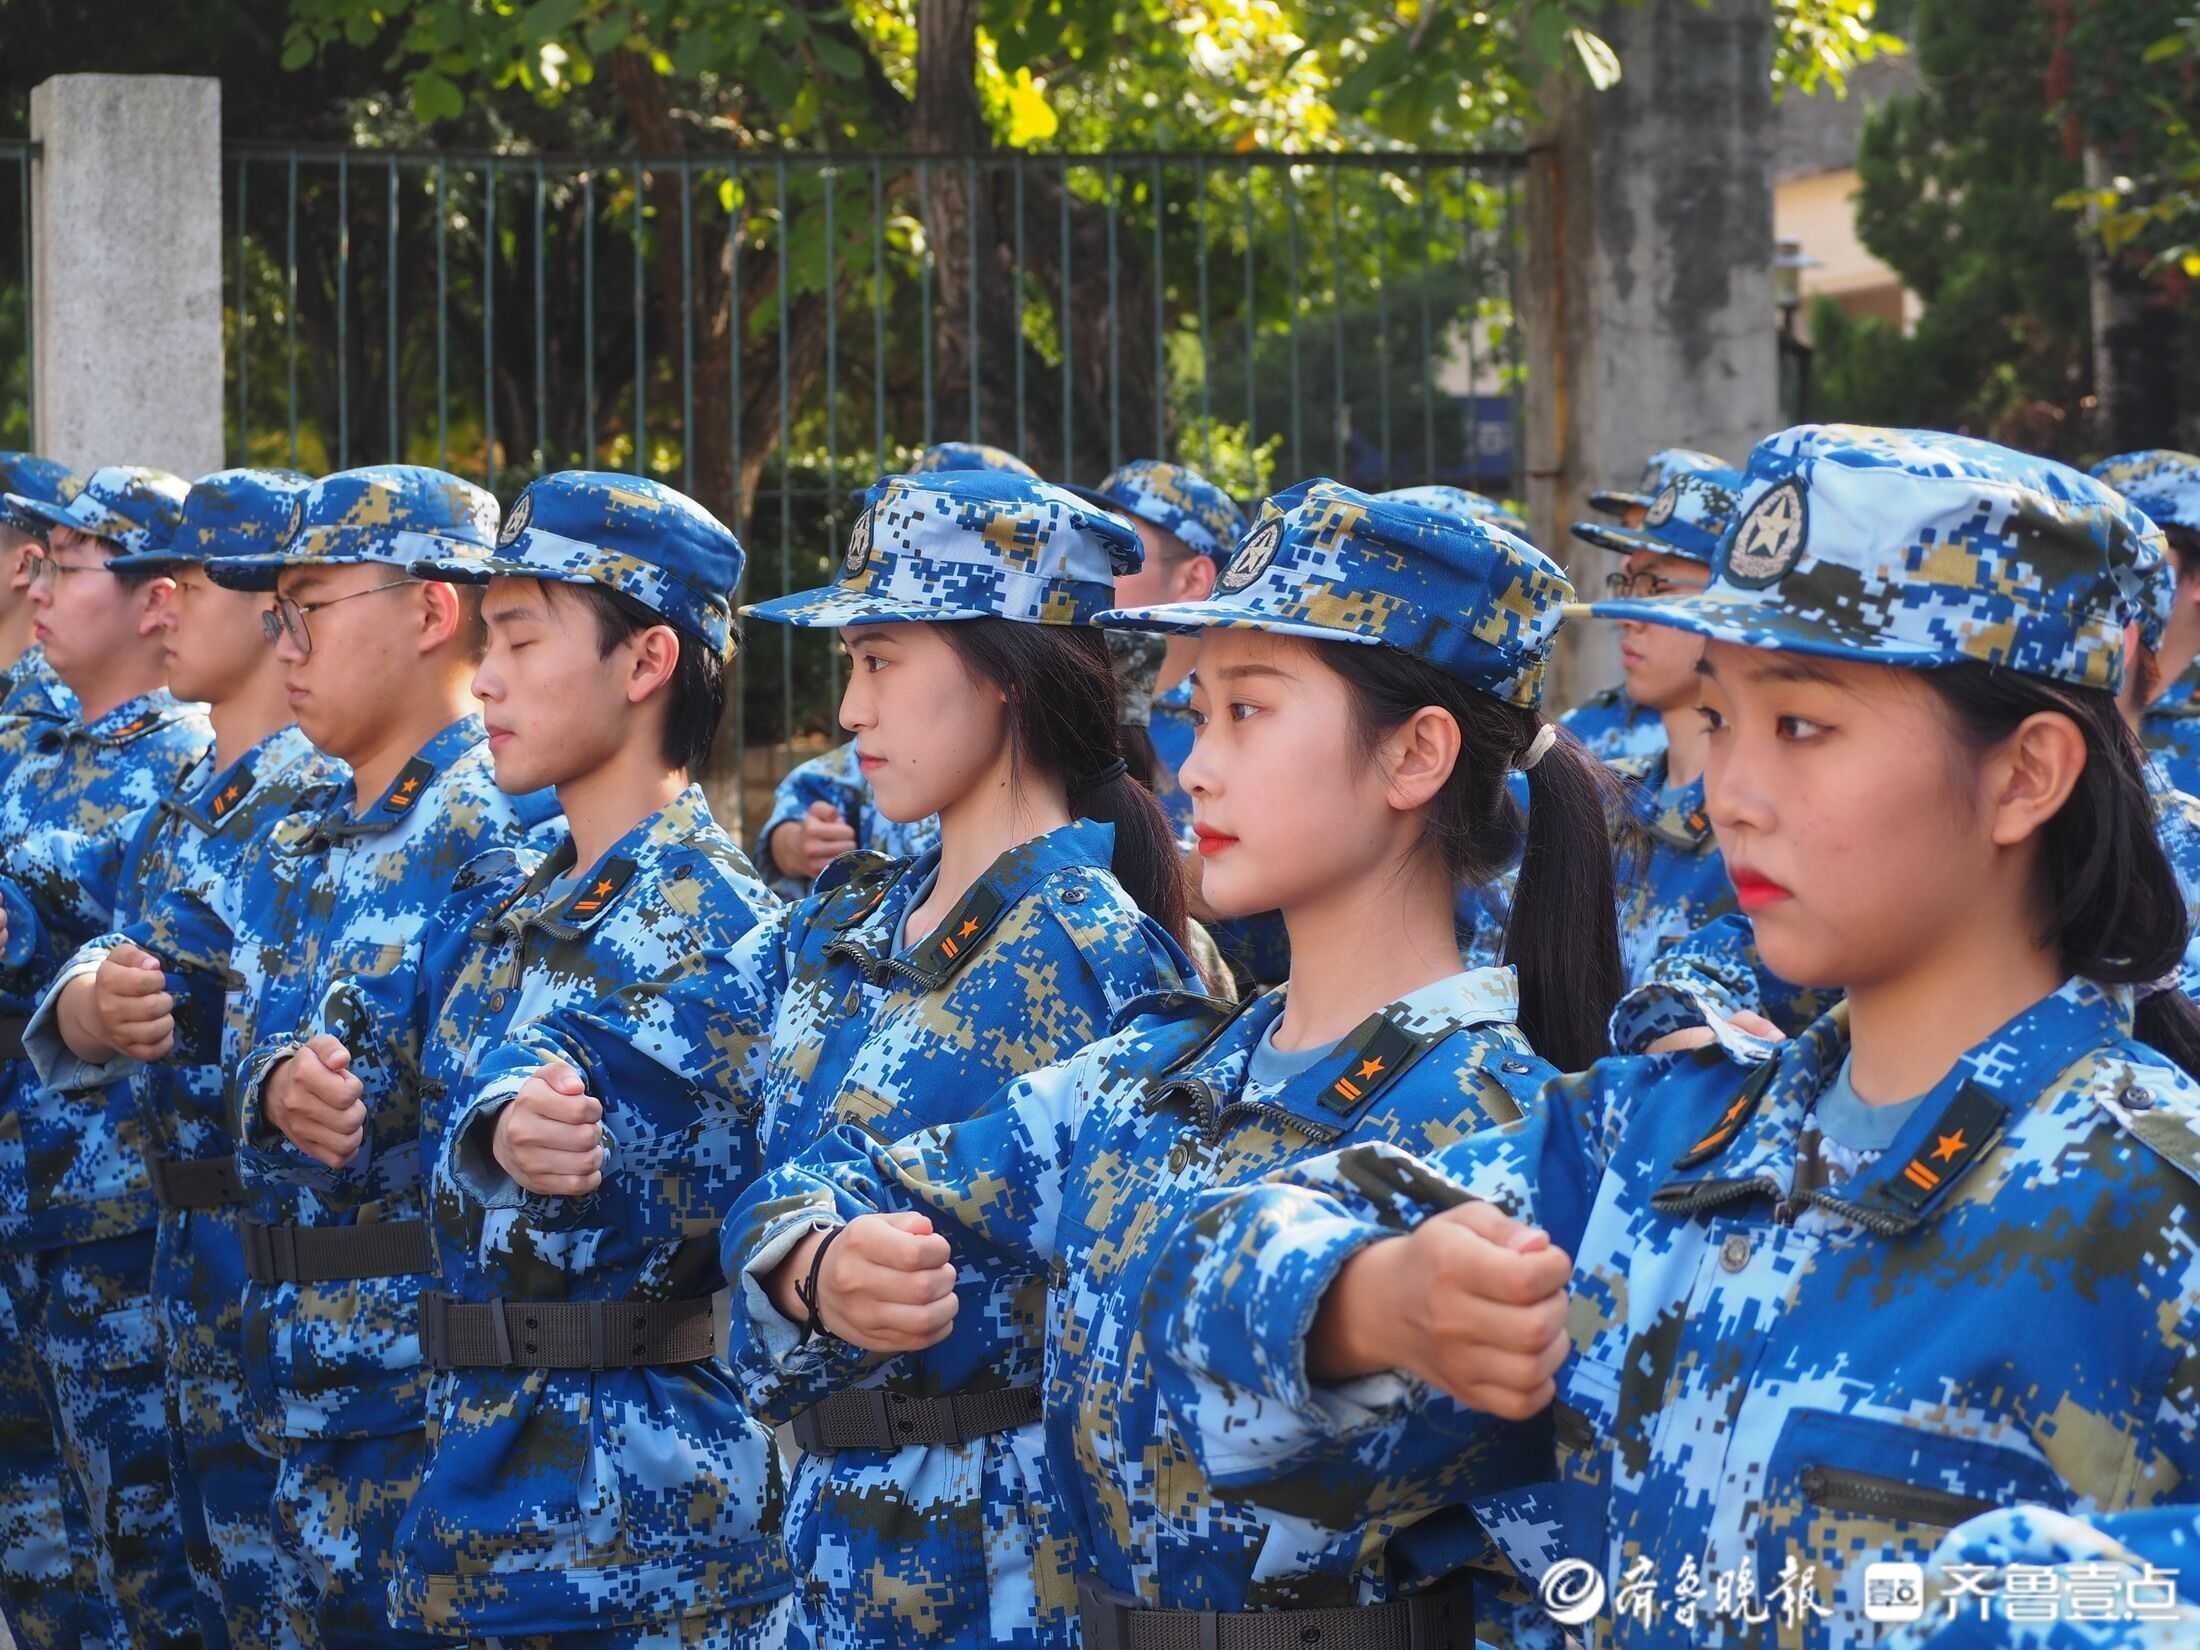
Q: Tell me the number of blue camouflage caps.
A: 15